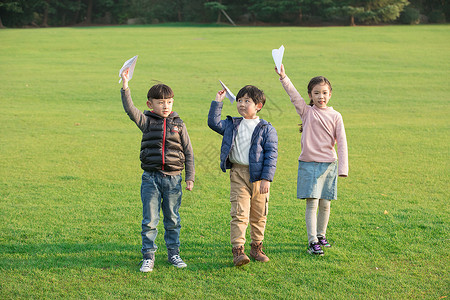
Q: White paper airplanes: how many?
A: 3